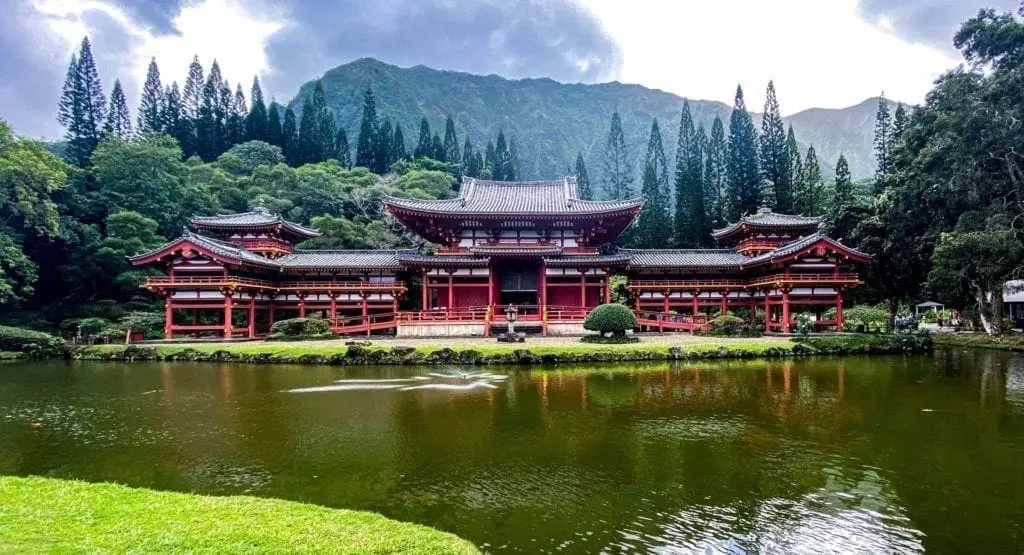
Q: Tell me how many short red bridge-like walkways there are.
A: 2